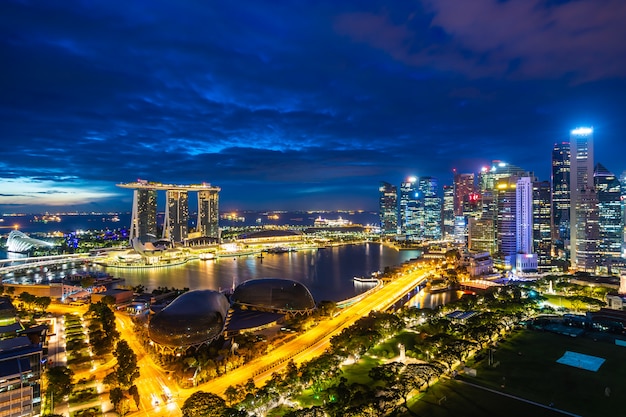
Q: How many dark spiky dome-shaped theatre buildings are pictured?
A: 2